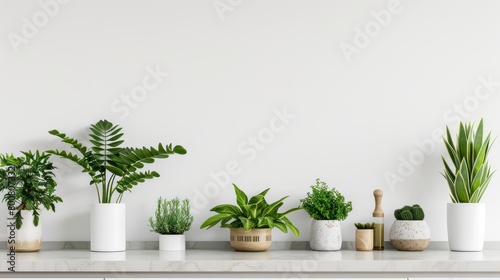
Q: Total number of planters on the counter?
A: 8